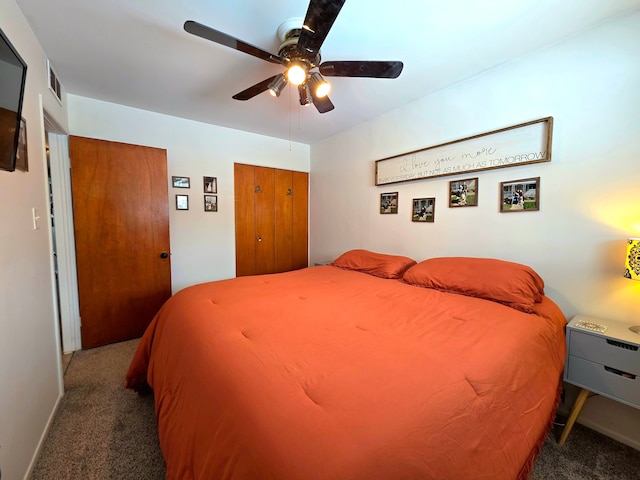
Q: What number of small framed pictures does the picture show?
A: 8